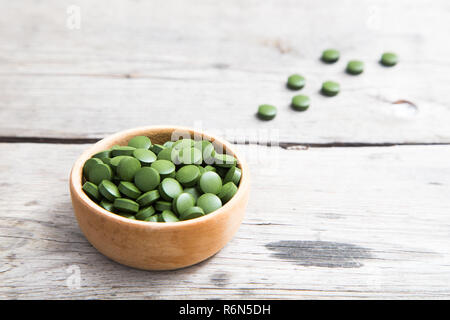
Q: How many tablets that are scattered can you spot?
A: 7